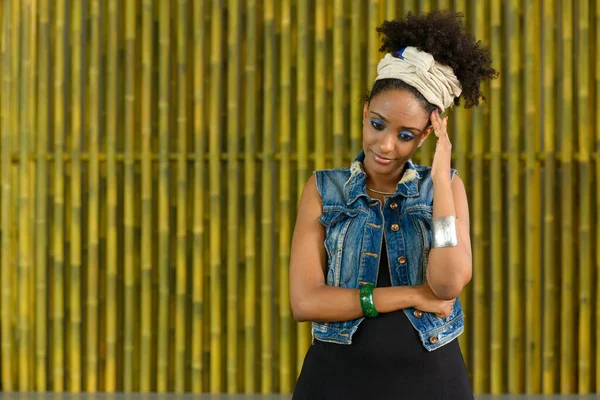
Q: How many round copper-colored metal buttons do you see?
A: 5